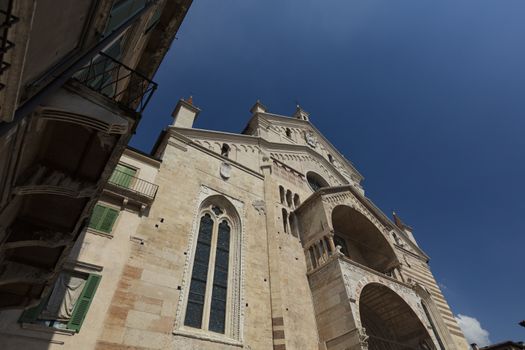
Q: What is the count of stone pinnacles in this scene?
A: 4